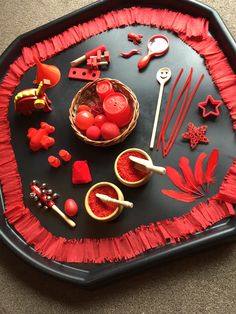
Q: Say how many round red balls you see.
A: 5